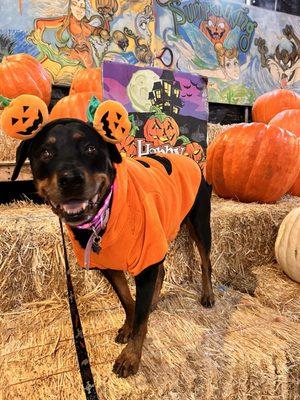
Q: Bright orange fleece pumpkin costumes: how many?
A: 1